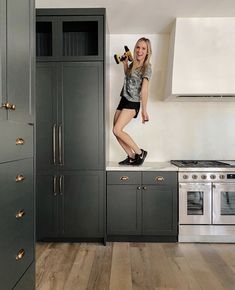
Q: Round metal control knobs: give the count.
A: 5